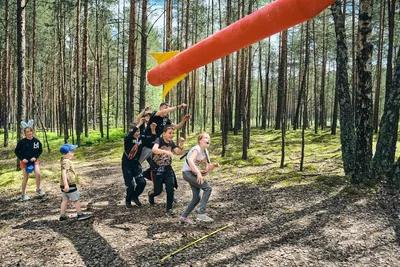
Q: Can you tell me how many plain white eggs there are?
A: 0